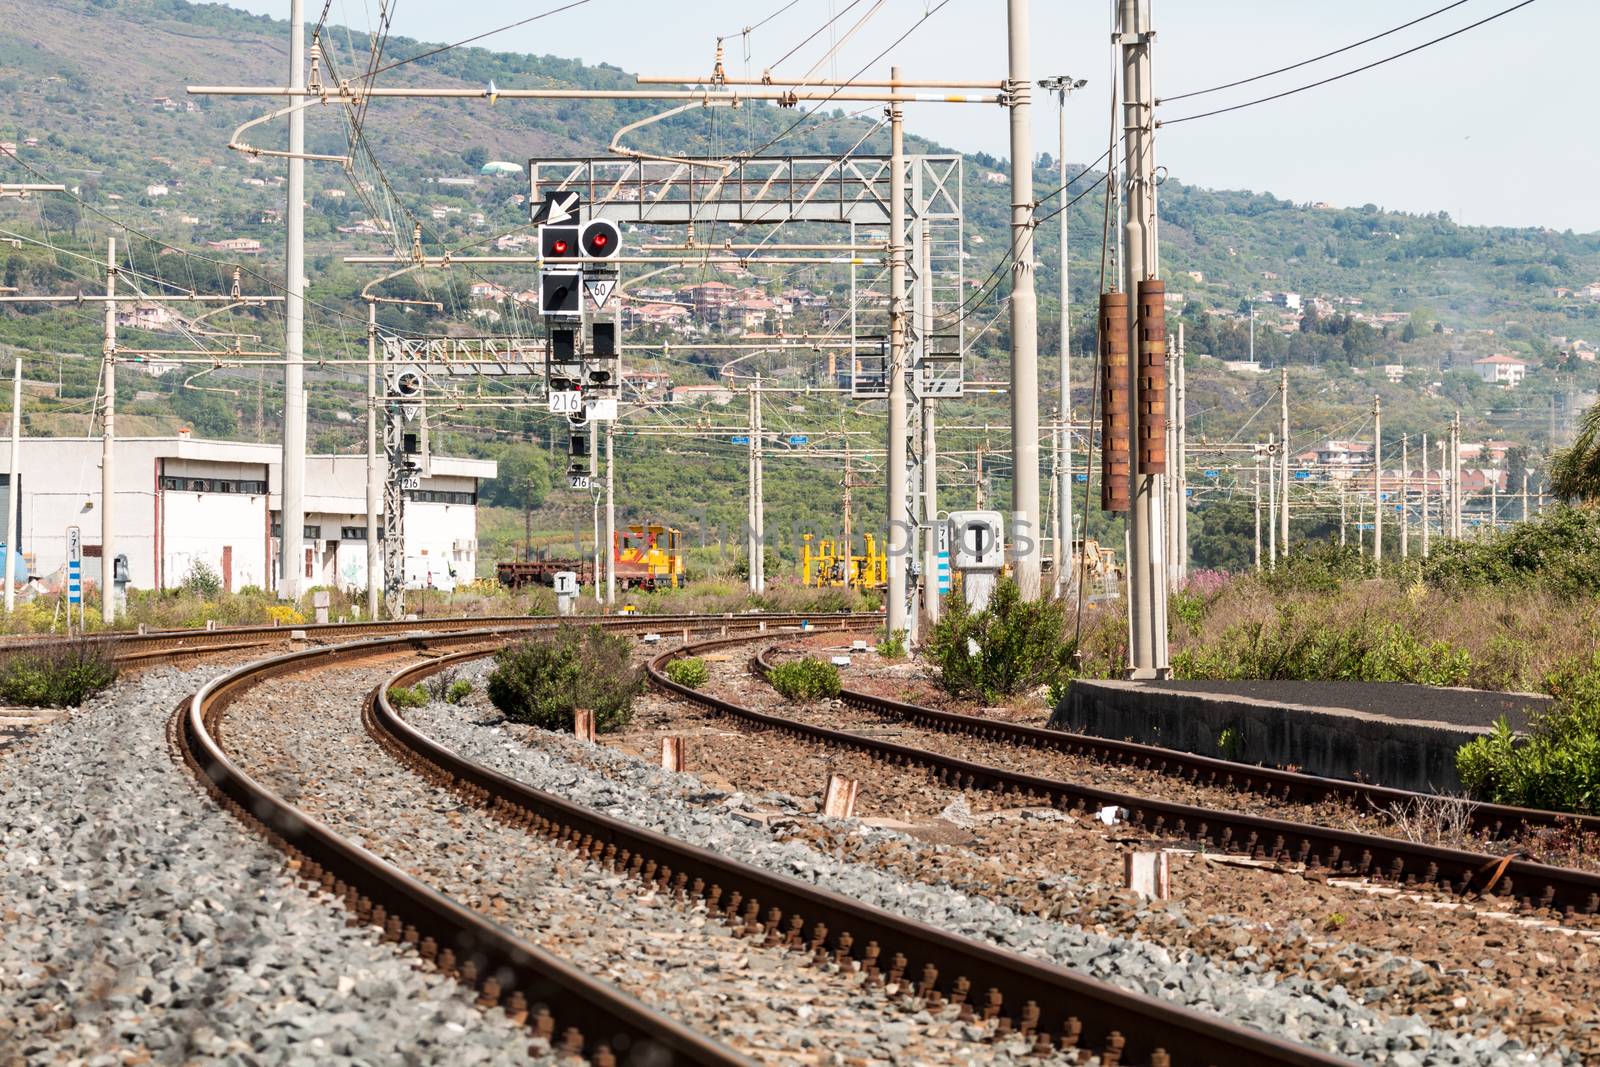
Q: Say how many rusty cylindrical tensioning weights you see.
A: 2